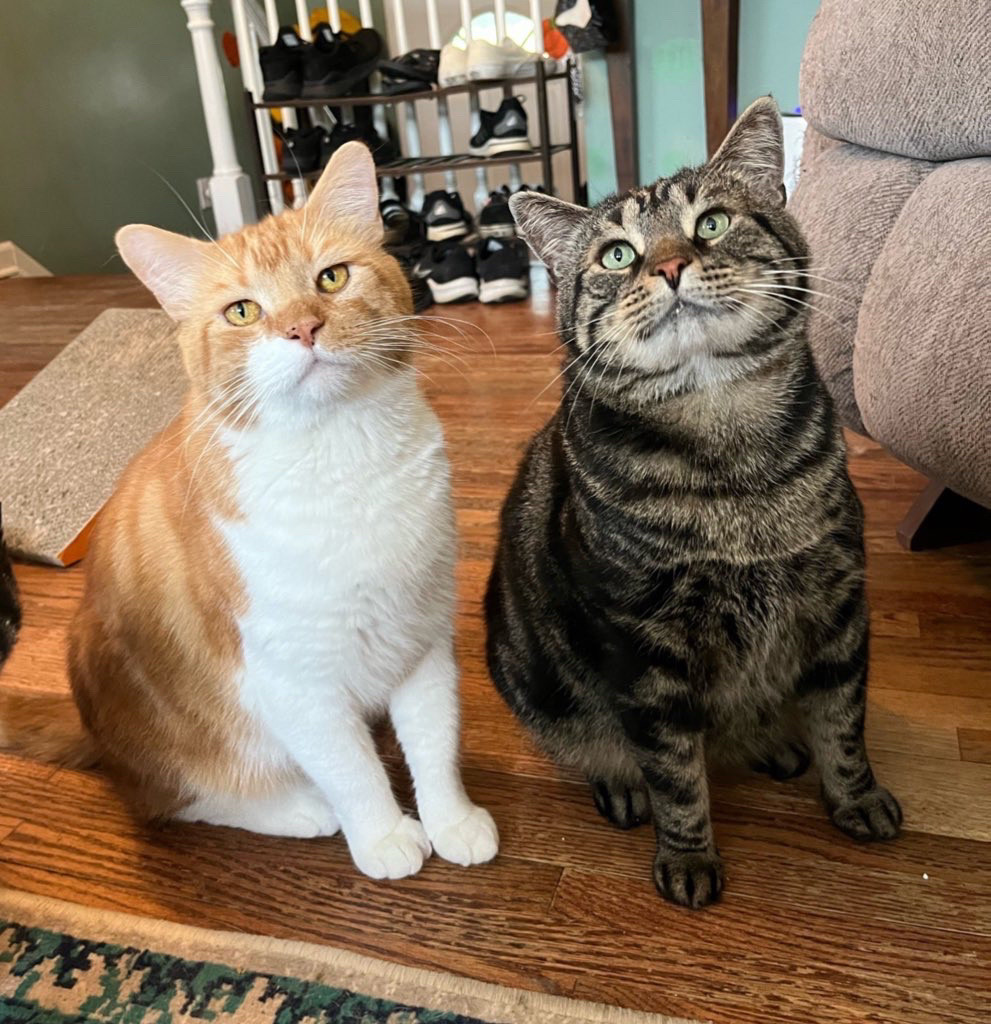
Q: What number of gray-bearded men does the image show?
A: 0